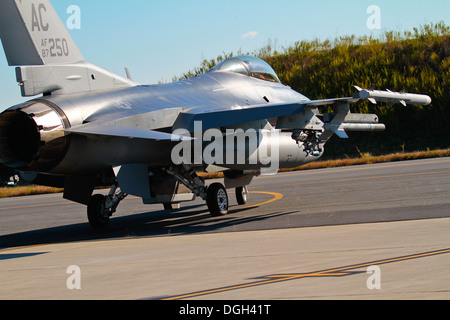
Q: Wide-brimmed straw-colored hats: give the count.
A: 0